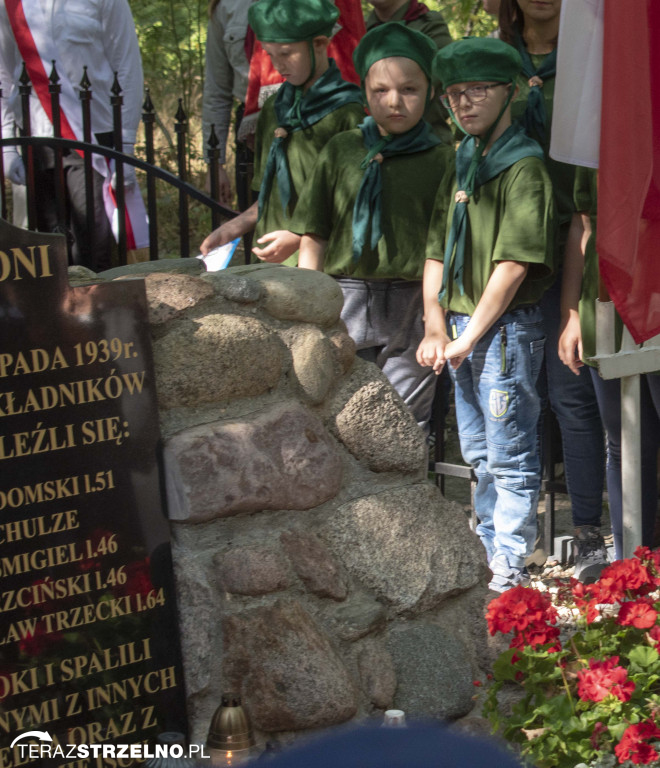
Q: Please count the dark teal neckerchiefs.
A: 4